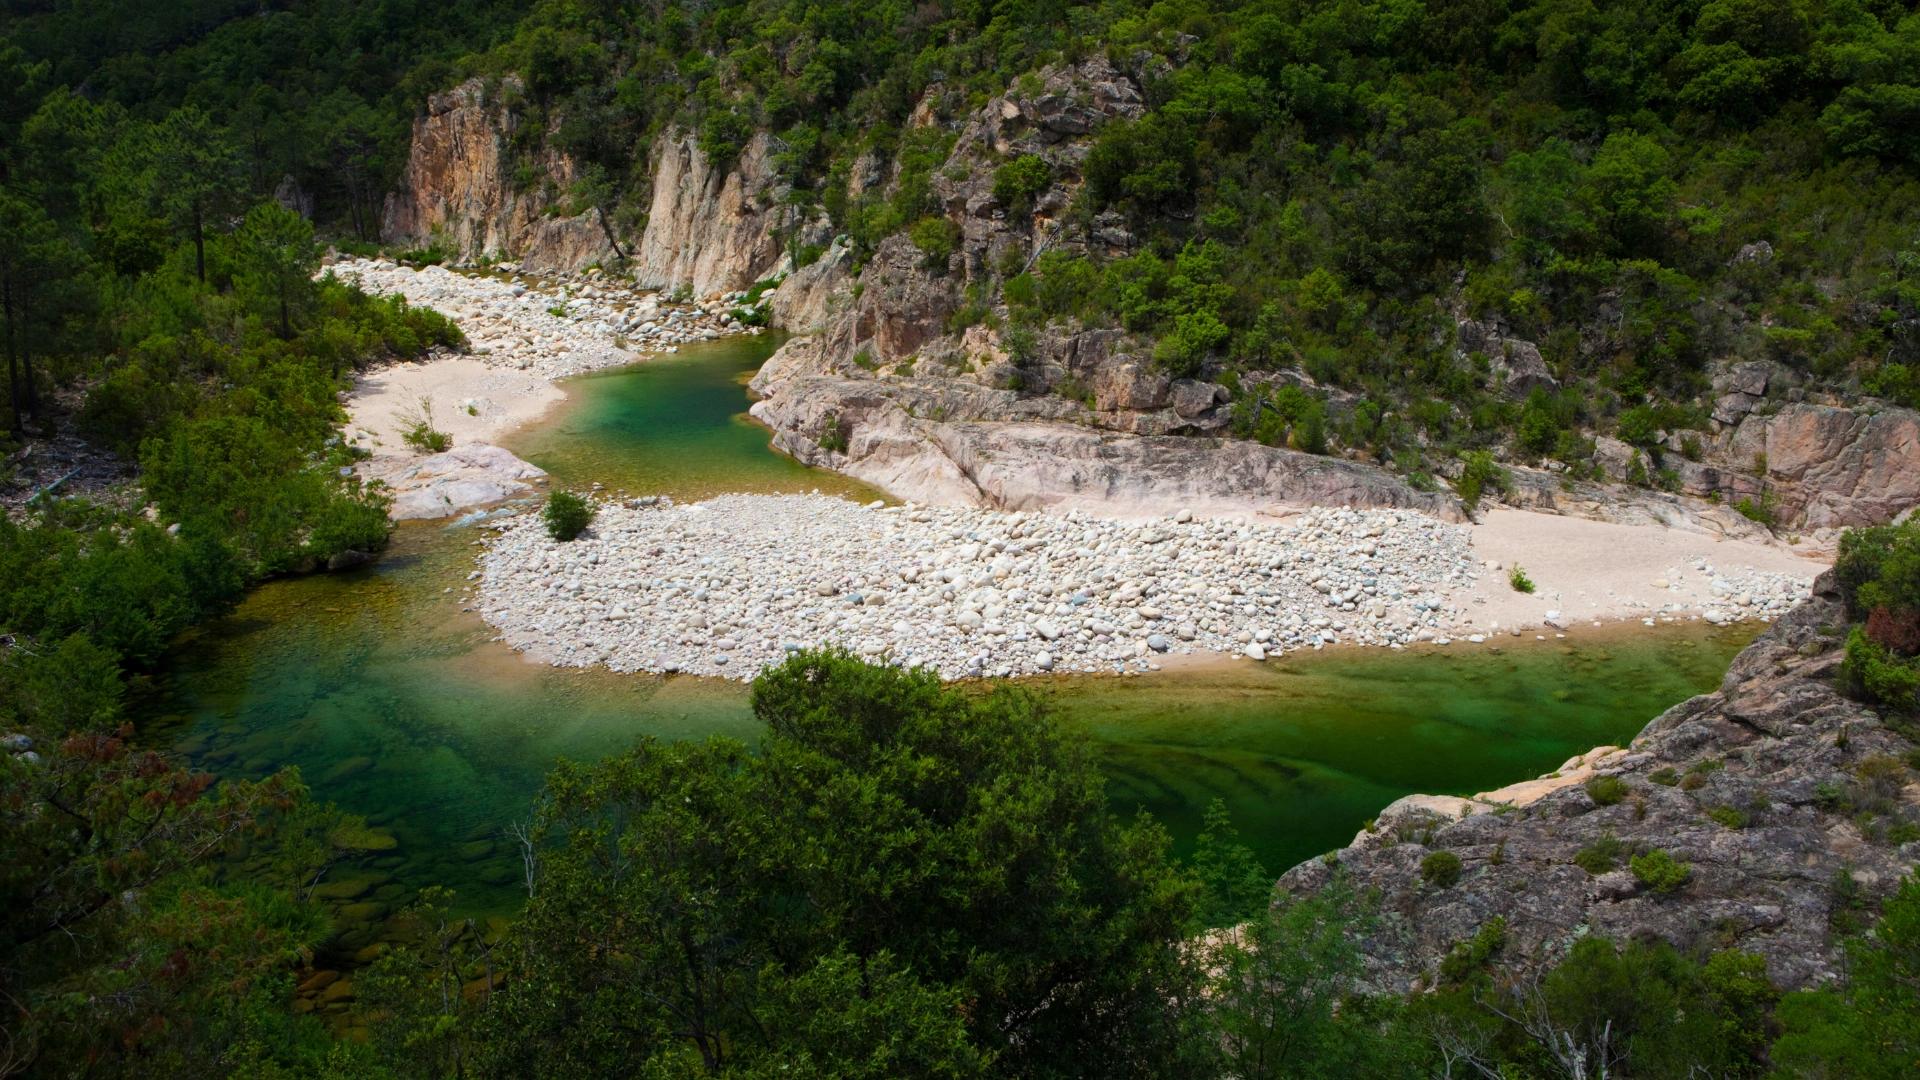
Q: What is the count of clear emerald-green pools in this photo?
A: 2